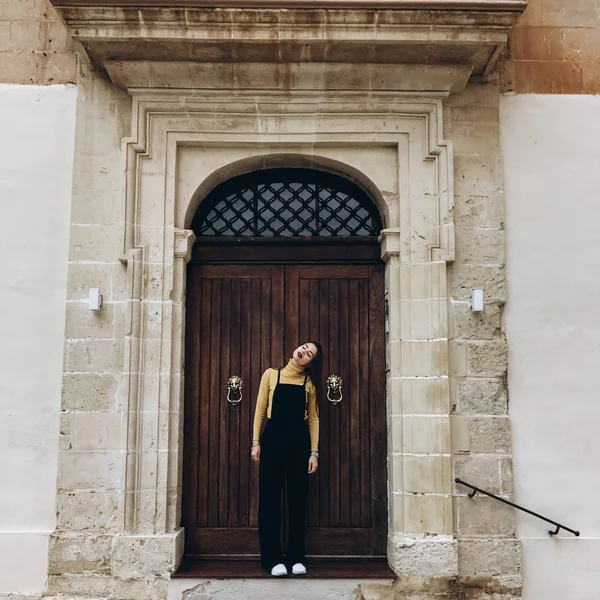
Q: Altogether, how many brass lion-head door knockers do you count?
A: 2